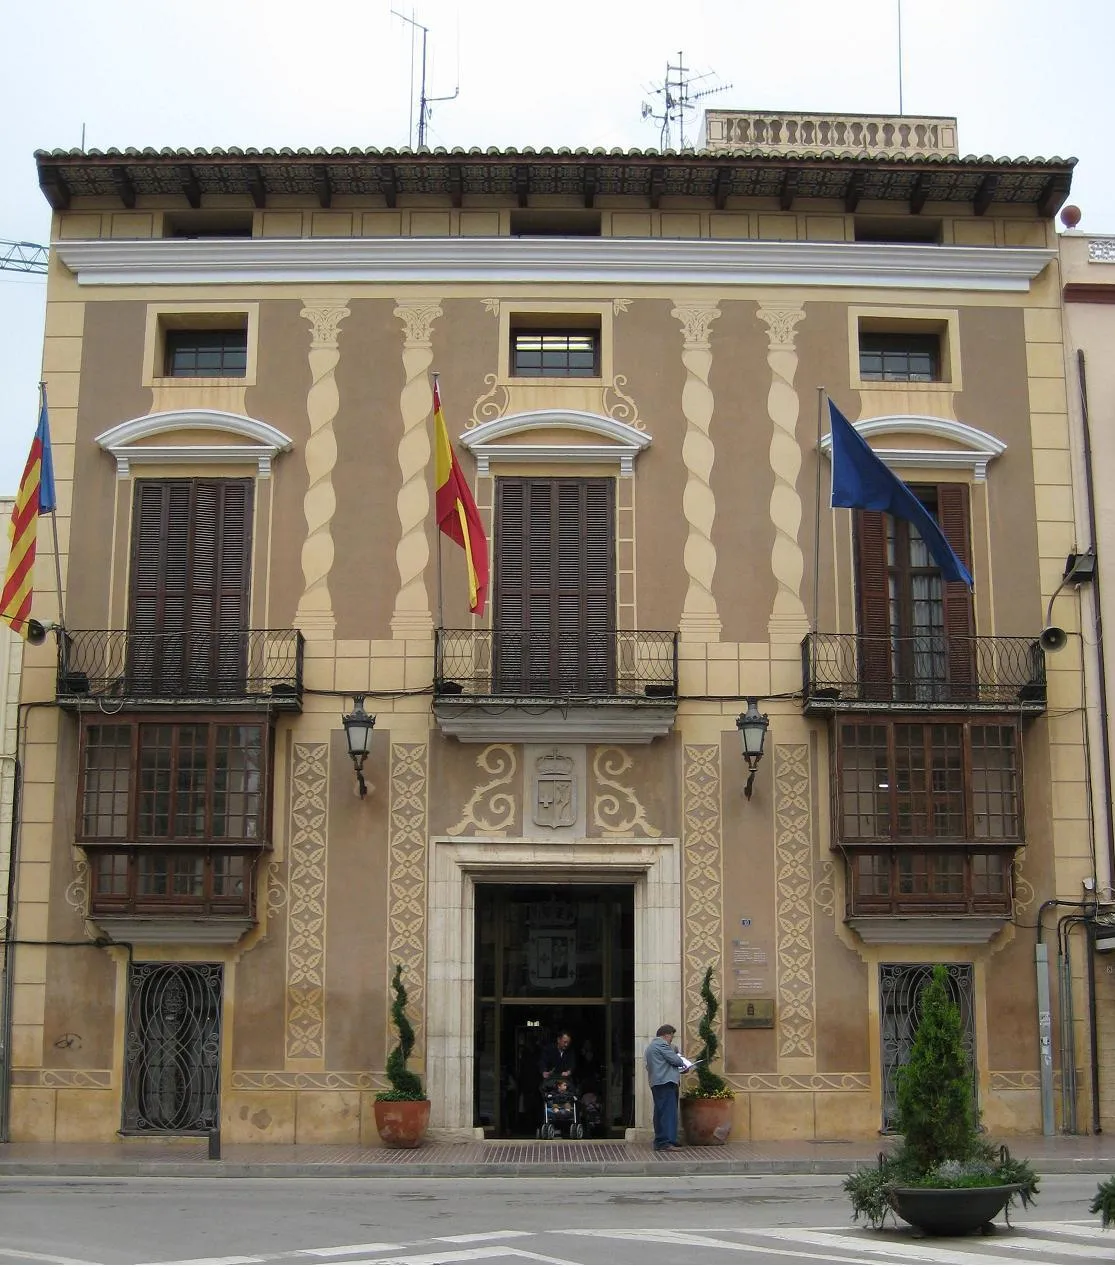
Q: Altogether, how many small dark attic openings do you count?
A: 3